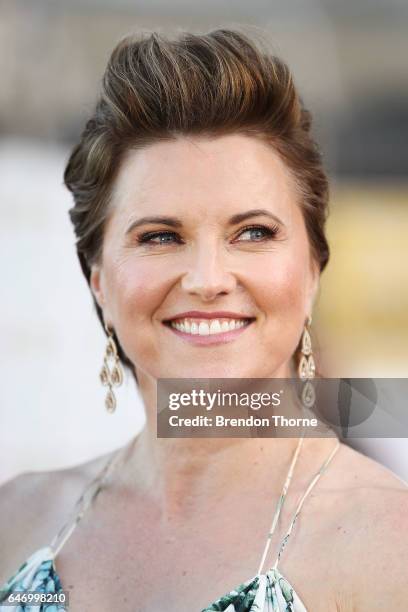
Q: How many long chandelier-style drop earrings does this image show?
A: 2